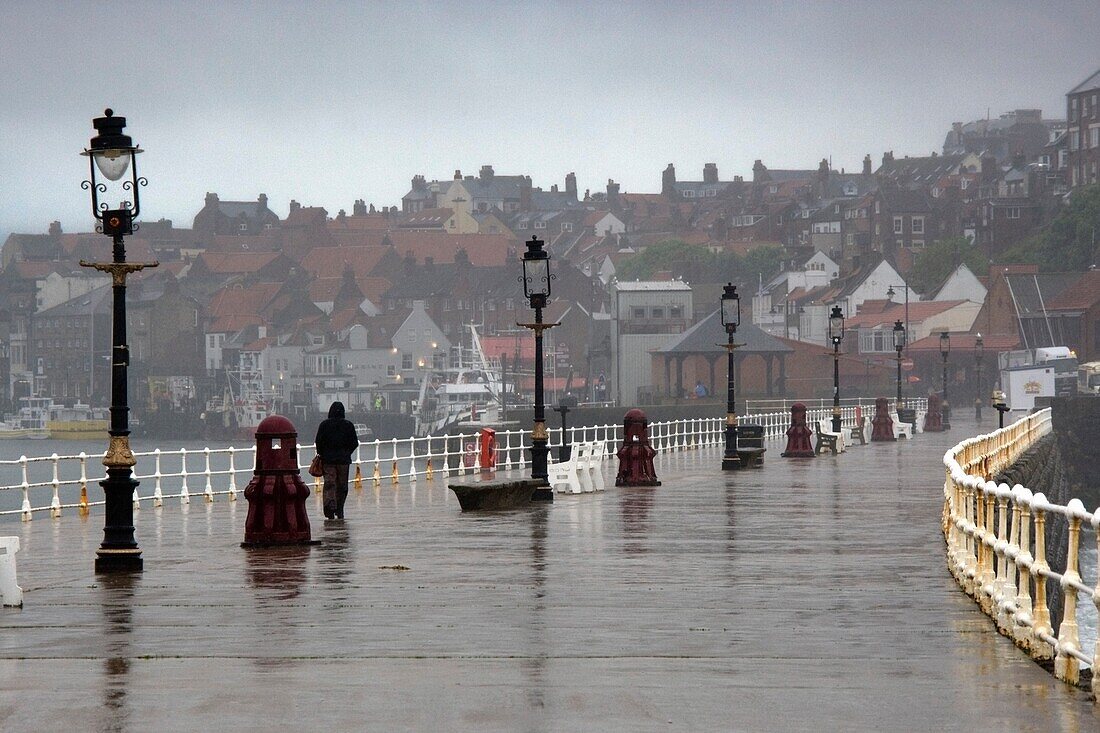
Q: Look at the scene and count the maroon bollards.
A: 5